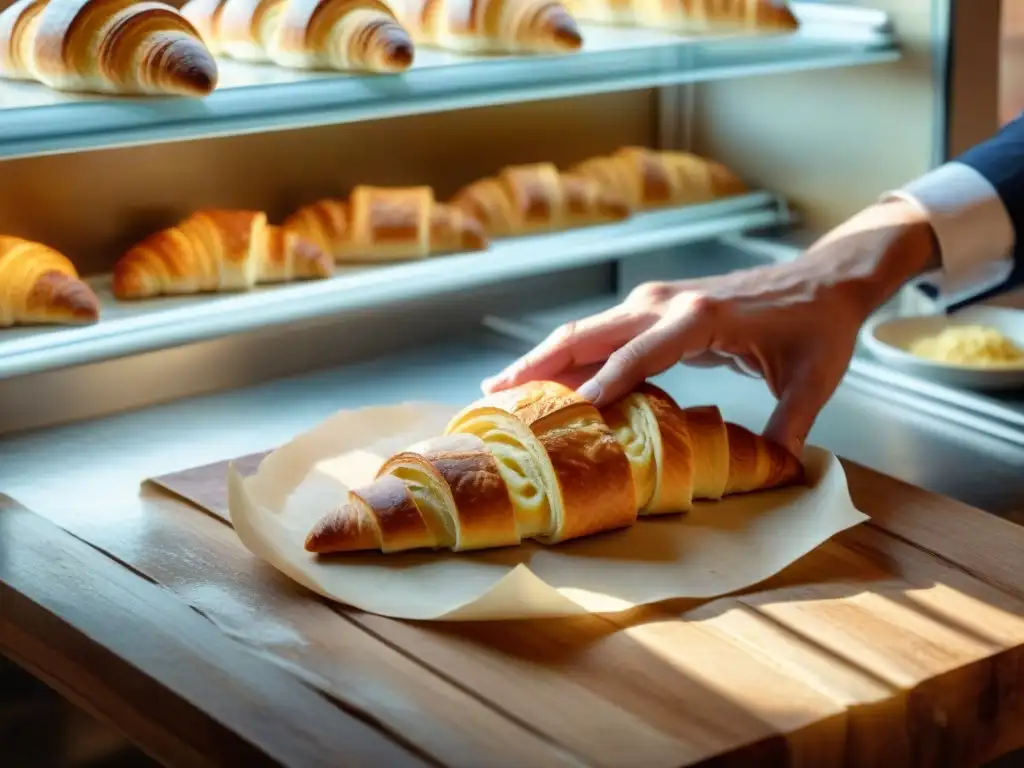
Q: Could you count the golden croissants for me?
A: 10